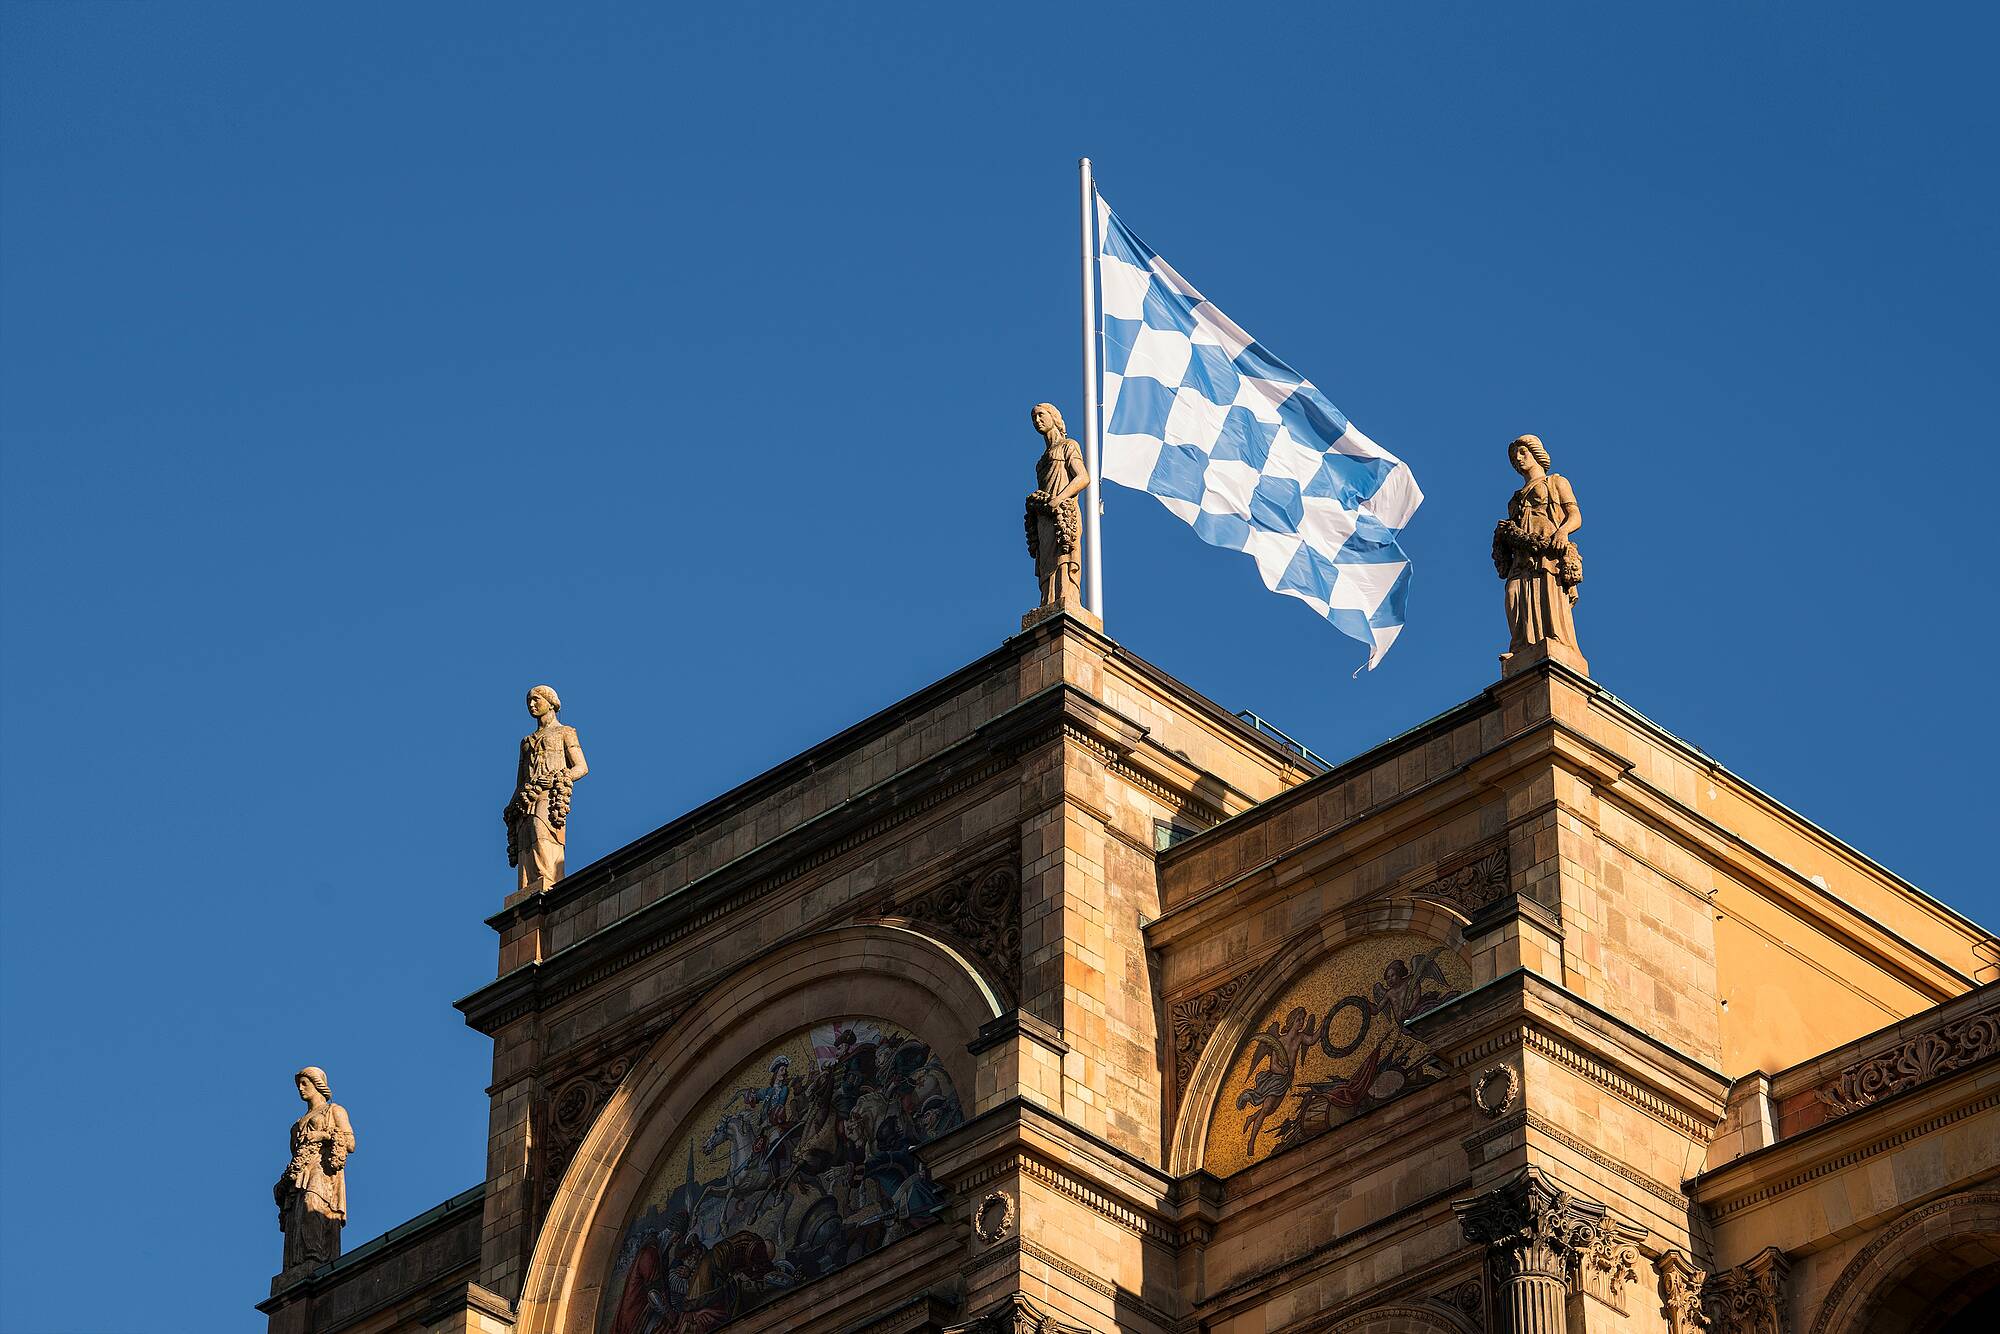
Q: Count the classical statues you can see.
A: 4